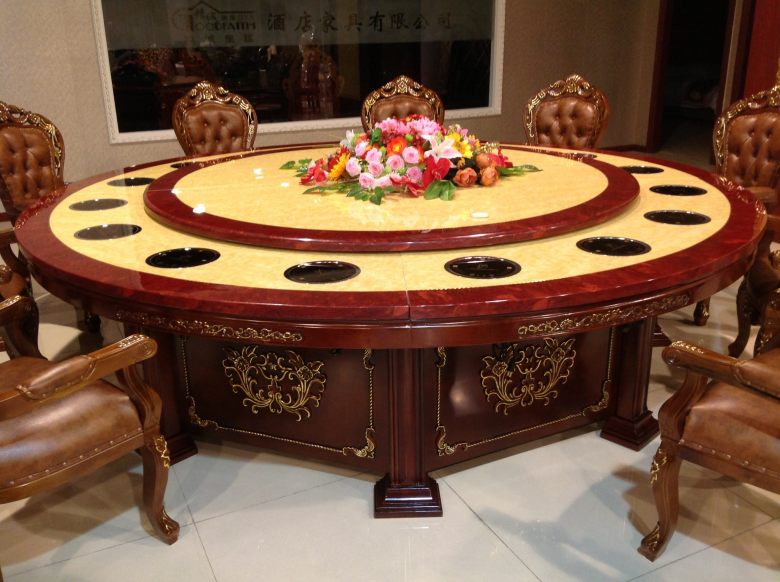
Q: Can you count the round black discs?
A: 12